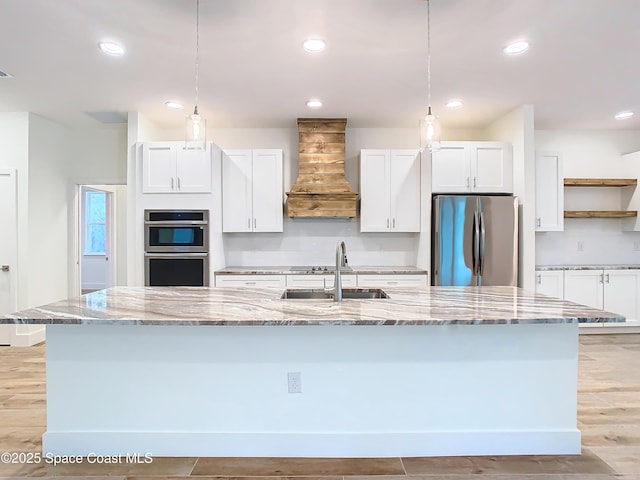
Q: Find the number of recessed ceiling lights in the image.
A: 7